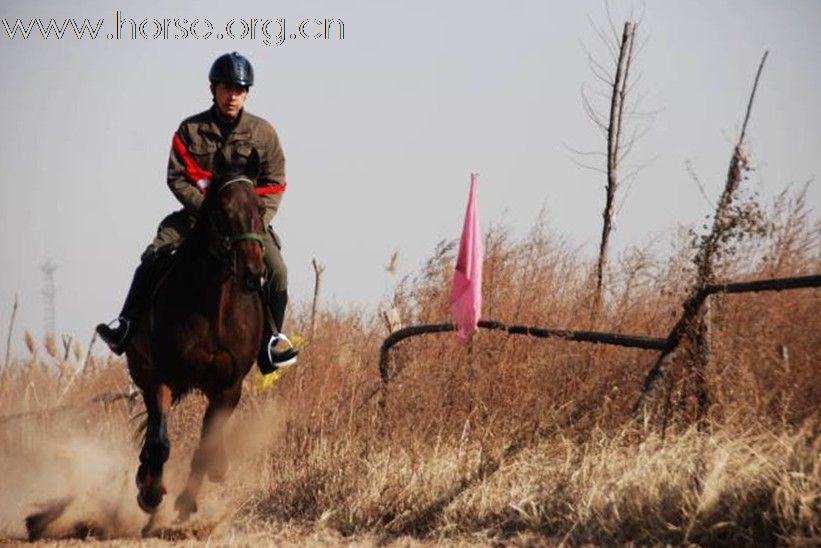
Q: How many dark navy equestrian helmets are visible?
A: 1